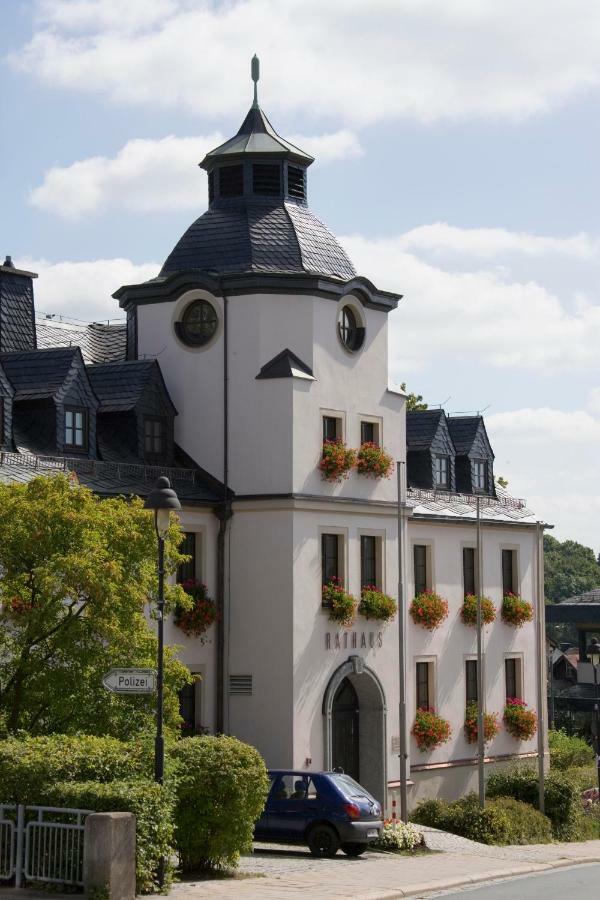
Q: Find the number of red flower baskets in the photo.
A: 11